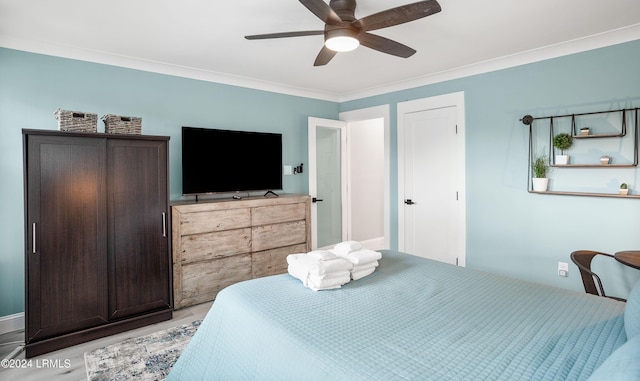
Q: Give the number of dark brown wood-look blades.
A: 5